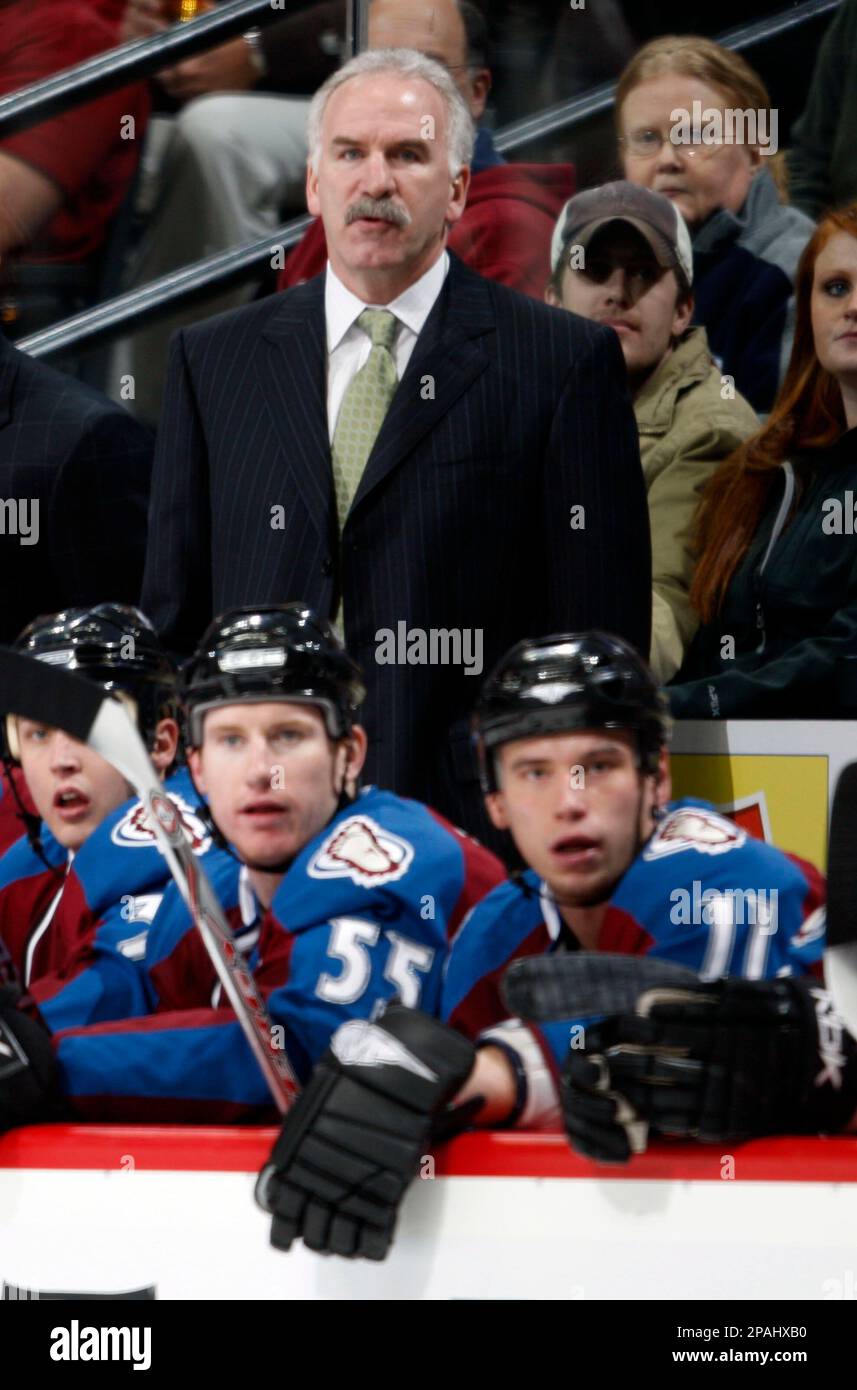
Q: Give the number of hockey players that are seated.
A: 3